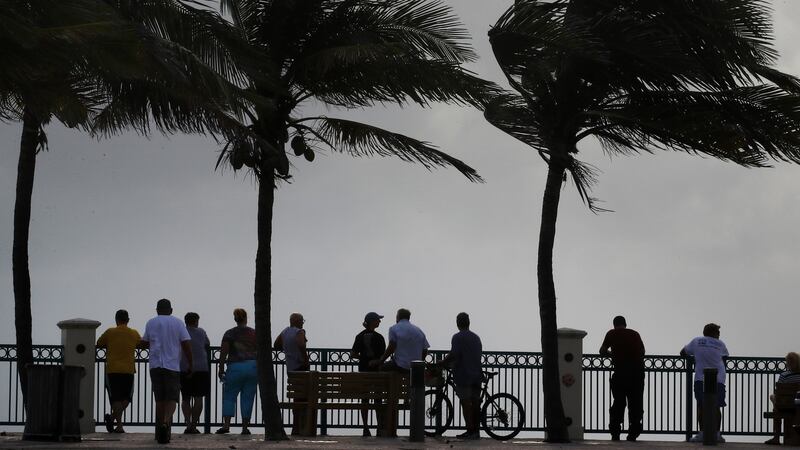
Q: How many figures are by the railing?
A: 11